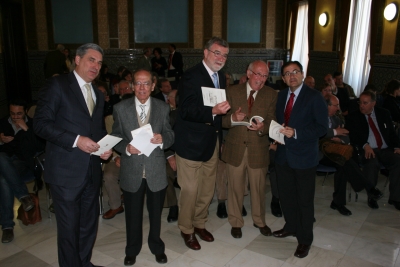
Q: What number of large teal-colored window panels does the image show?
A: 3